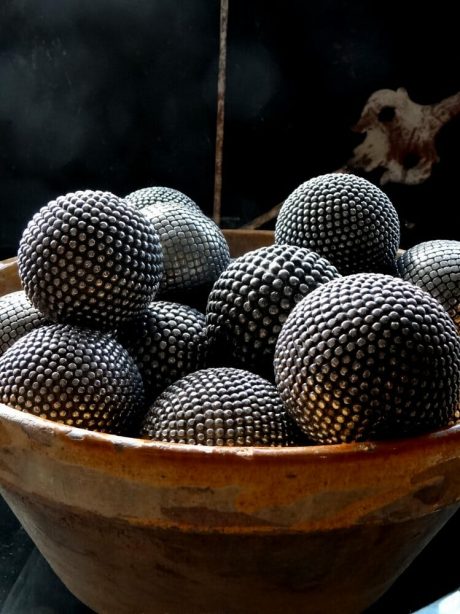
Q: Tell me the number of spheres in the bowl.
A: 11